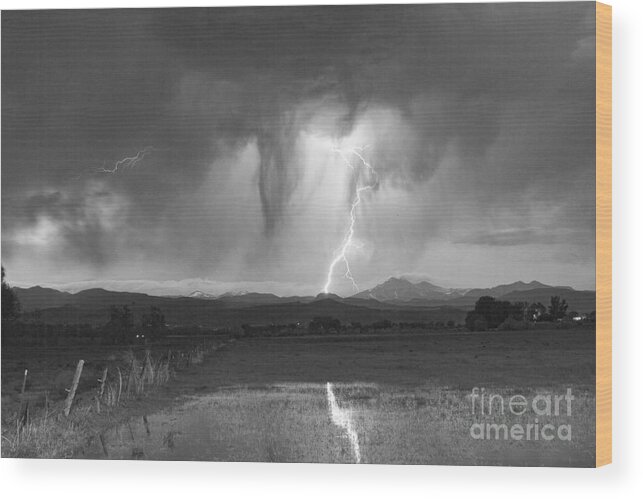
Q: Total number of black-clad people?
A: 0